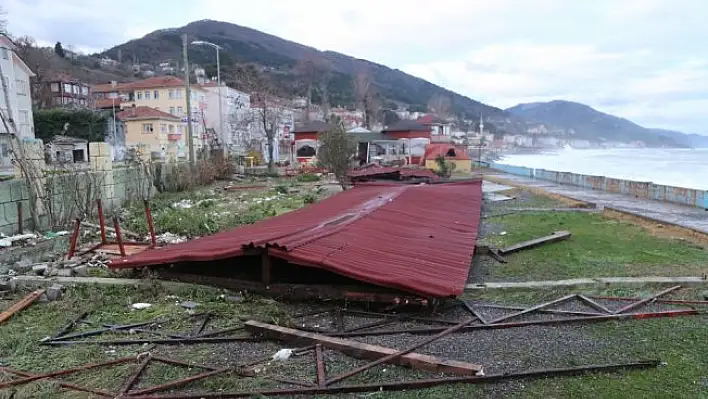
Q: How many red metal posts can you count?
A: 4